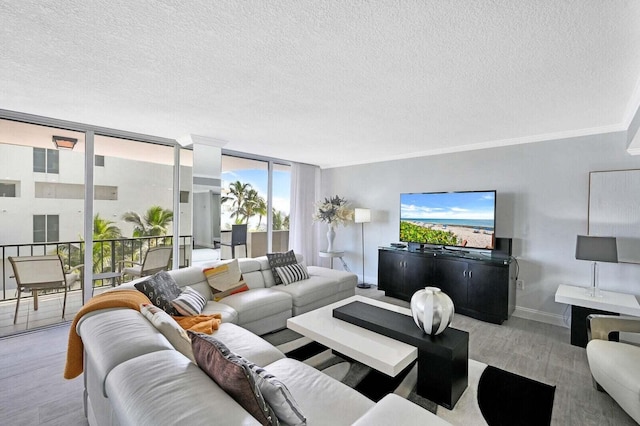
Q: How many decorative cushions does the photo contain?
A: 8